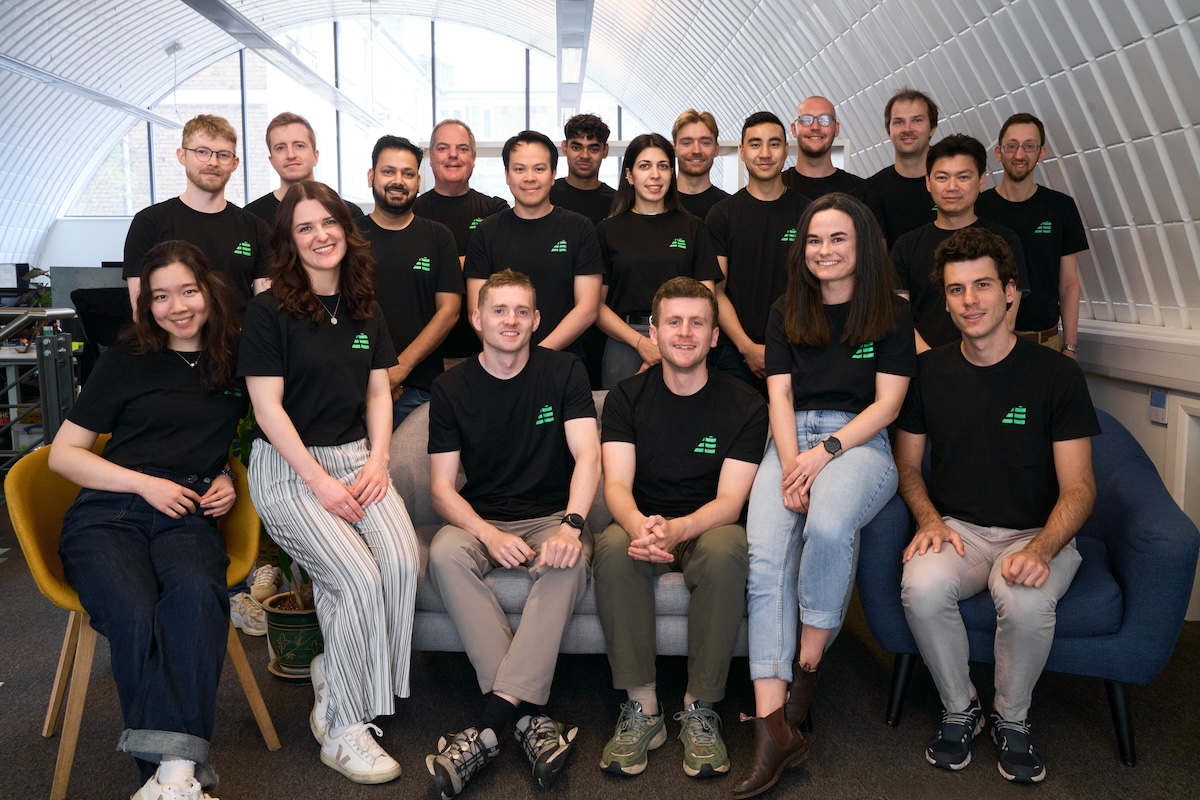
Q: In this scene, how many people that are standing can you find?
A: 13